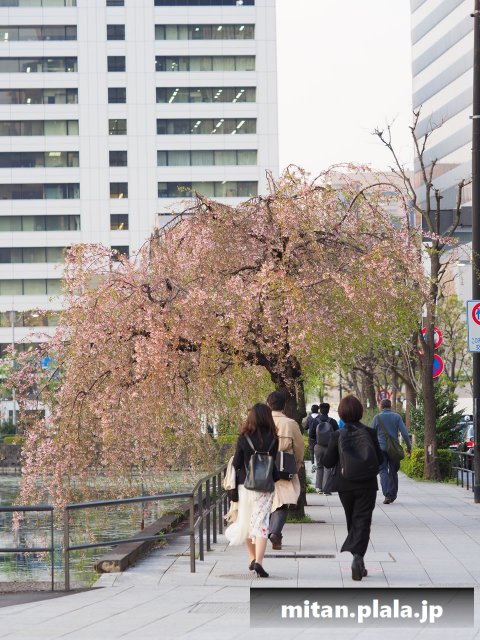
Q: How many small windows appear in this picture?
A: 9